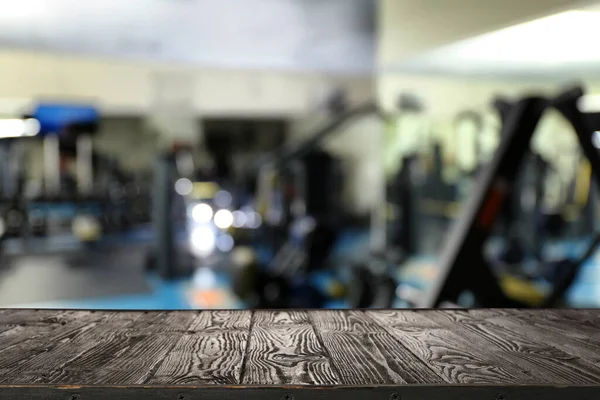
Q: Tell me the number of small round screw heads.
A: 5